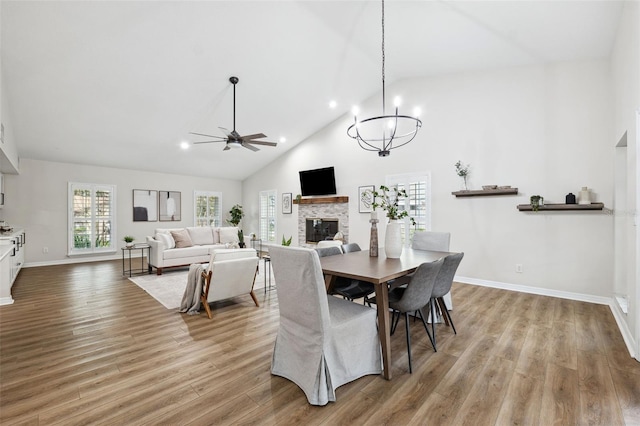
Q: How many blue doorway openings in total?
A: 0